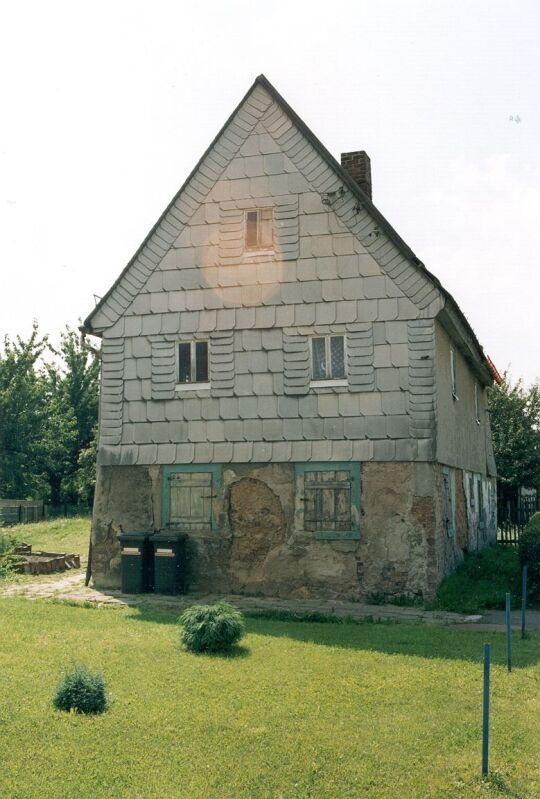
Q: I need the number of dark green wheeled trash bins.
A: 2